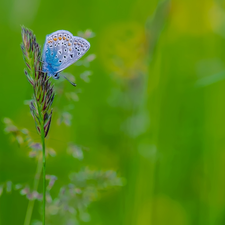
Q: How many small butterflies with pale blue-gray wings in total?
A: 1